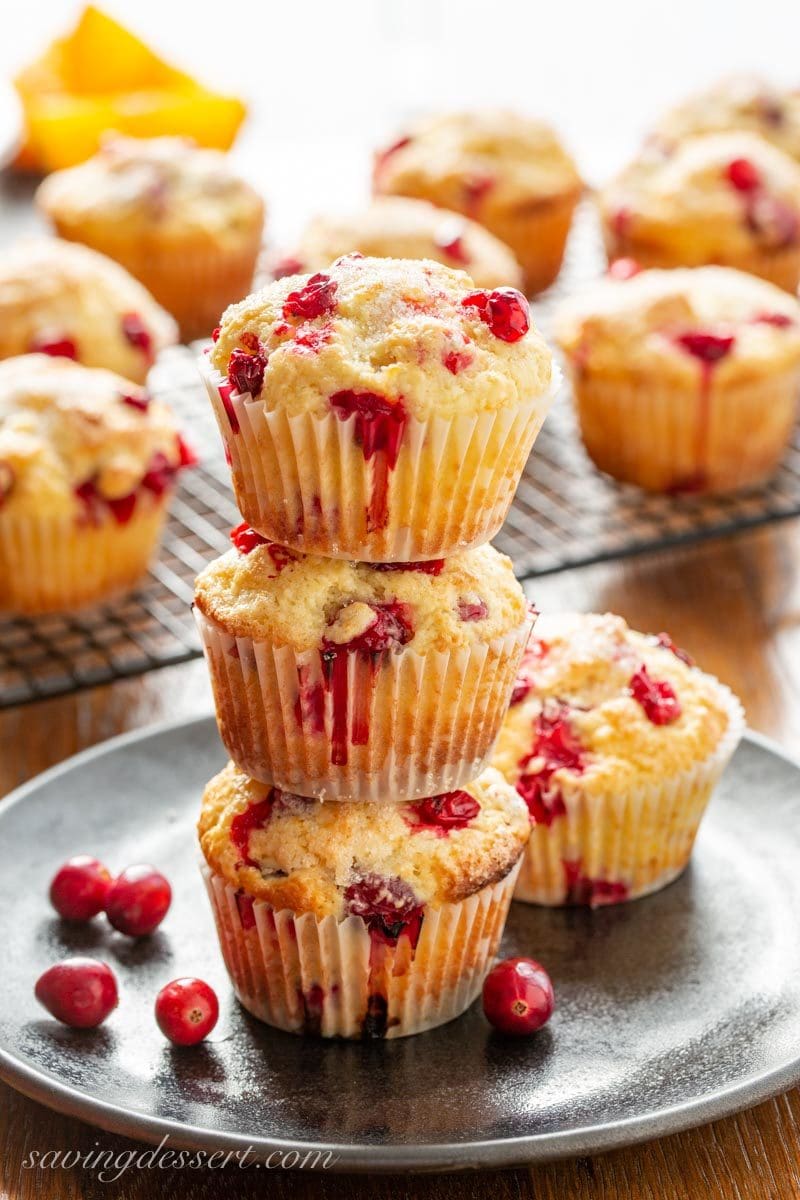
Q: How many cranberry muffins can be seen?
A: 12